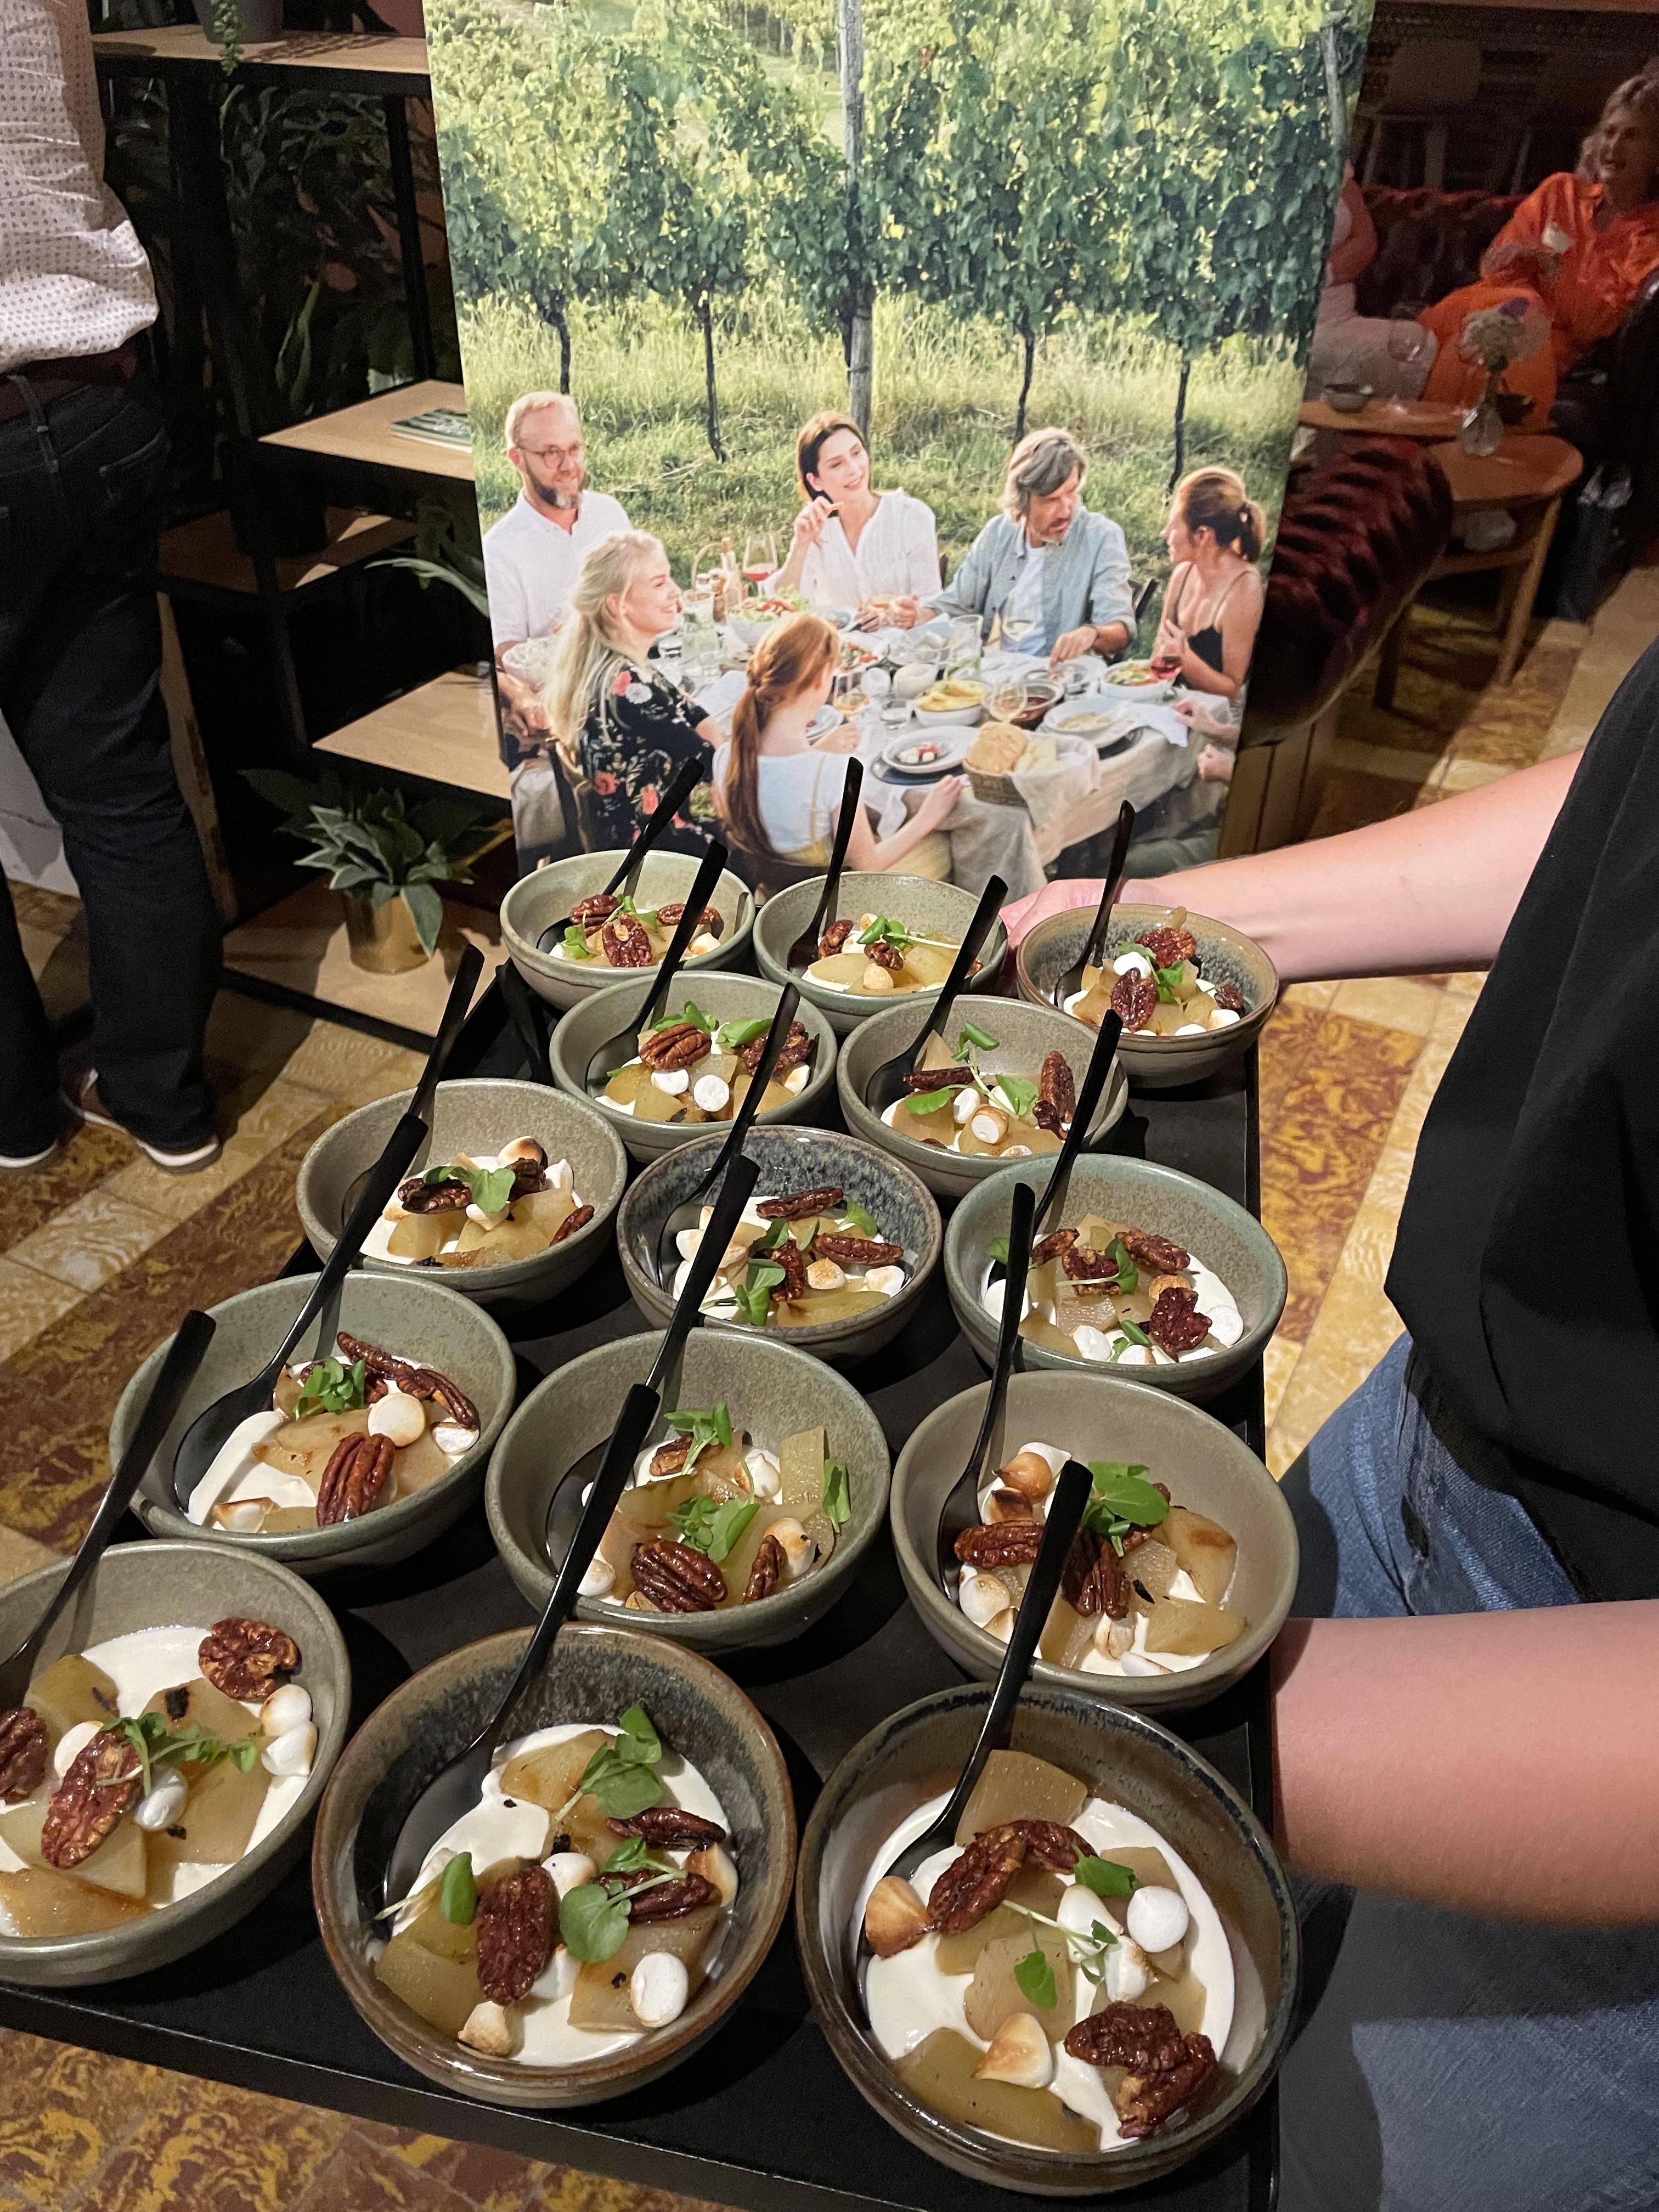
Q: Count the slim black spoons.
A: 14